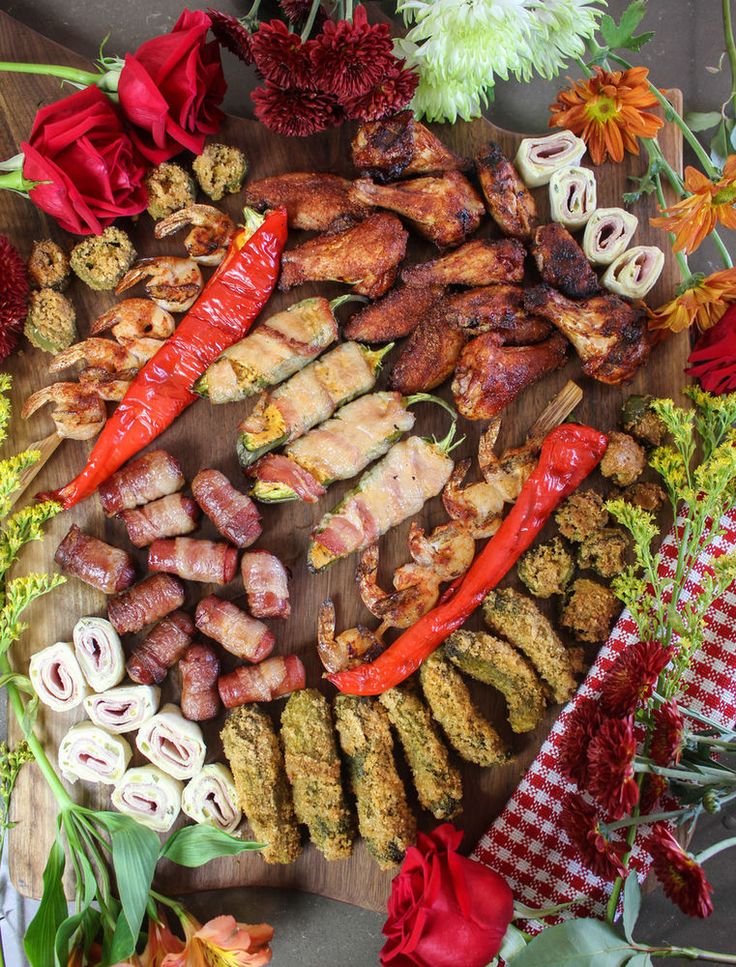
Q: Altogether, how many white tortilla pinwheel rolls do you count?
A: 11